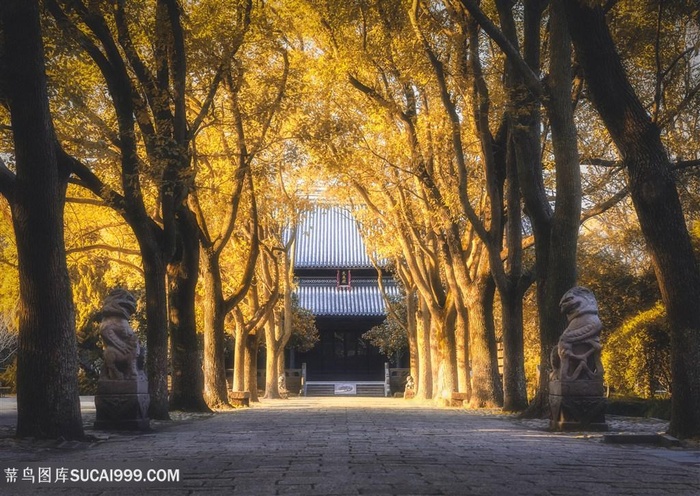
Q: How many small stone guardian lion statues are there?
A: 2